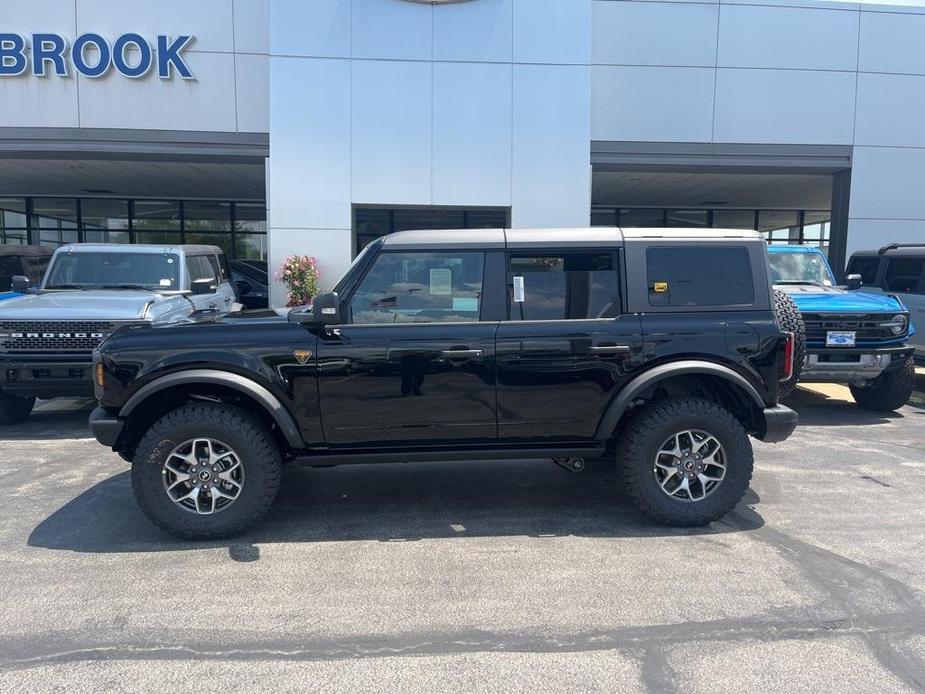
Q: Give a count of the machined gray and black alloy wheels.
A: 2